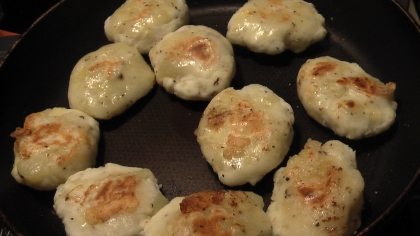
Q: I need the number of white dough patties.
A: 10